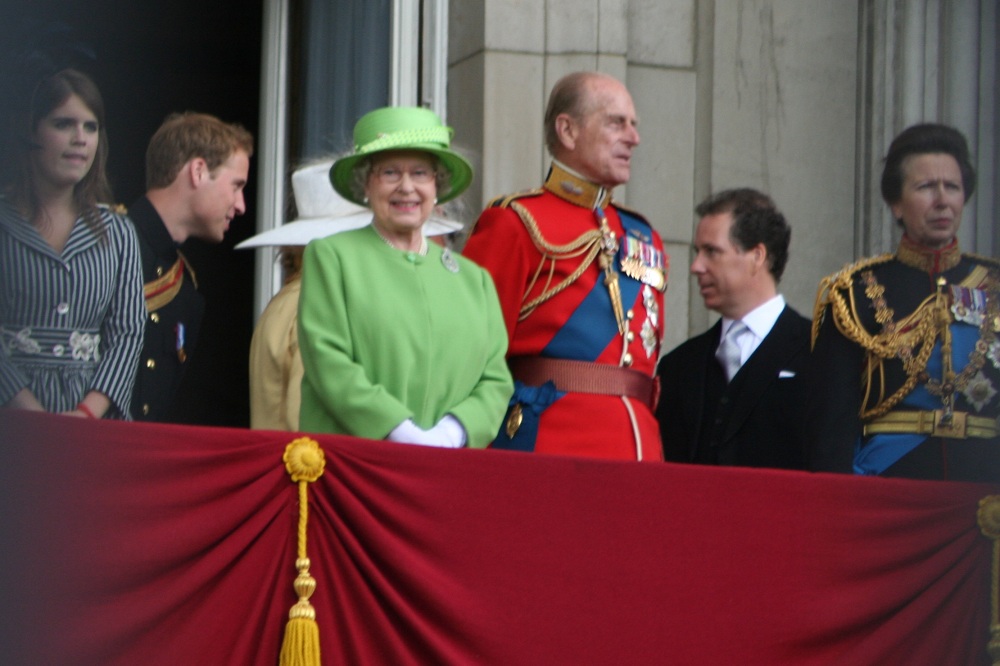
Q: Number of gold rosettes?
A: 2